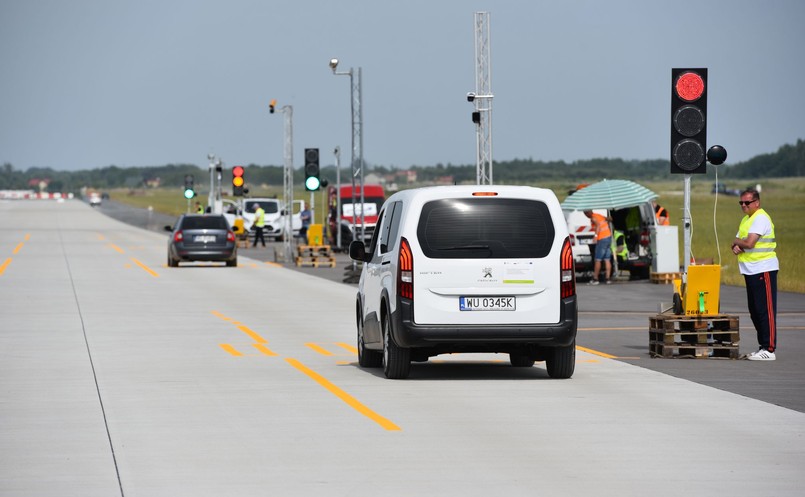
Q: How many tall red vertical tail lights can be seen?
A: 2